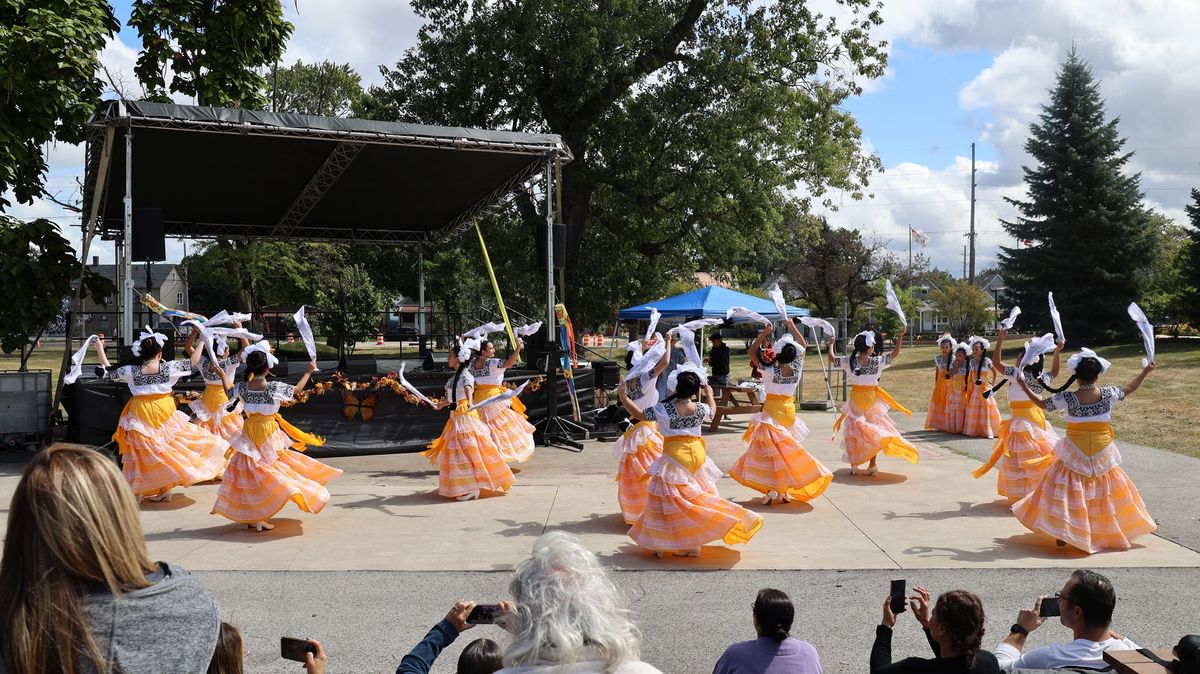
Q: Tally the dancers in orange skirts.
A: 14